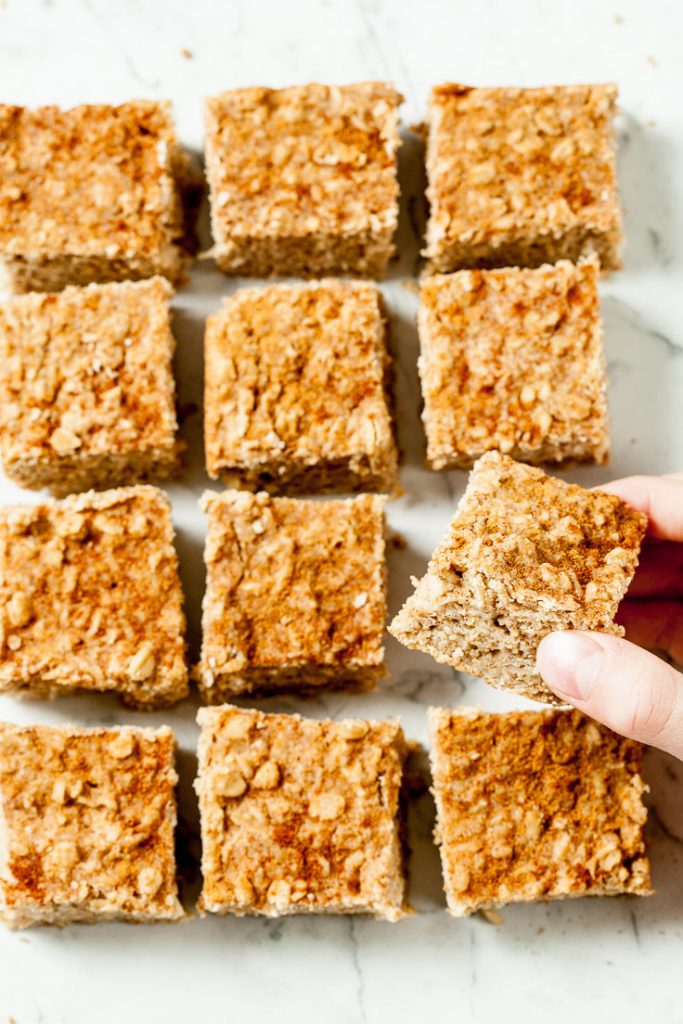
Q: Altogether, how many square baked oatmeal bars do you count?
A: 12